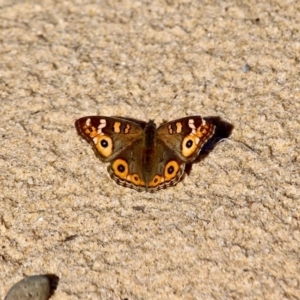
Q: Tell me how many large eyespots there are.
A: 4